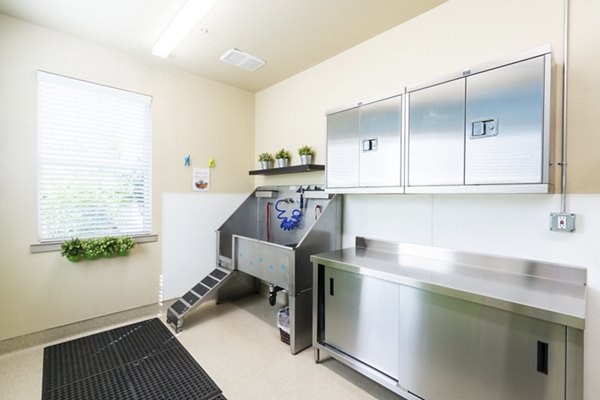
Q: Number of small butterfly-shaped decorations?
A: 2